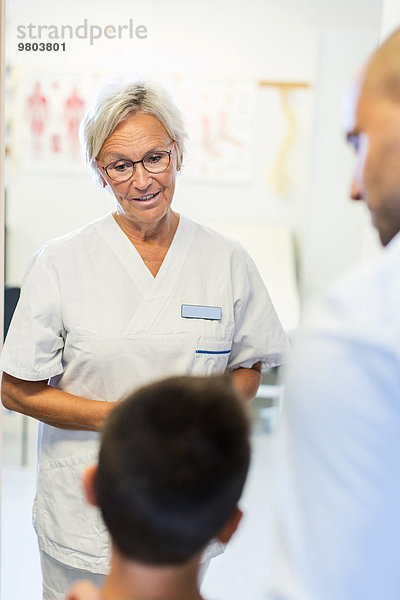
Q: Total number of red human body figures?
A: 2